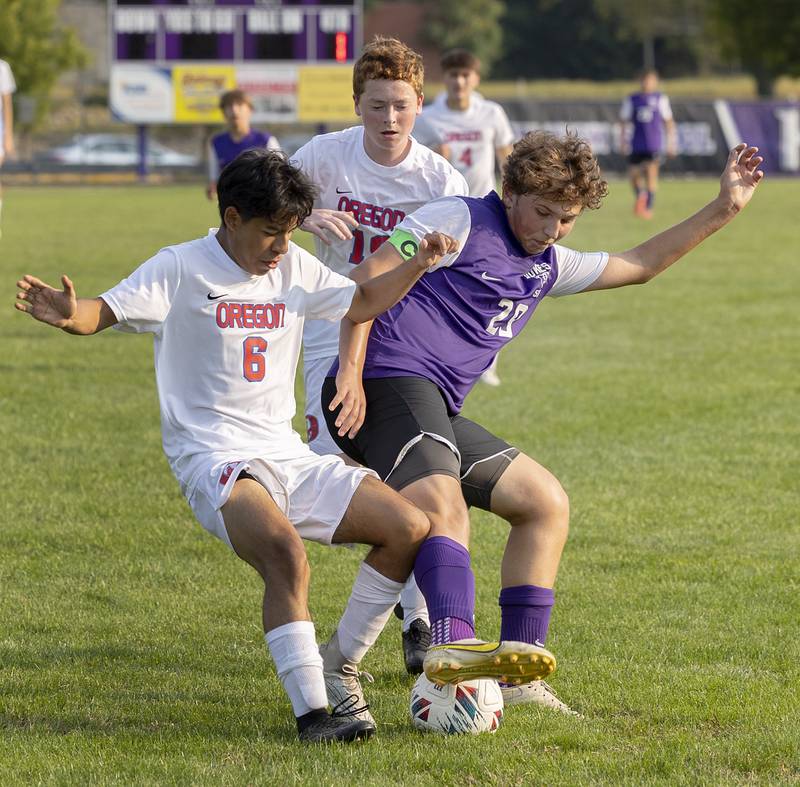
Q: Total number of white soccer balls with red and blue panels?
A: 1